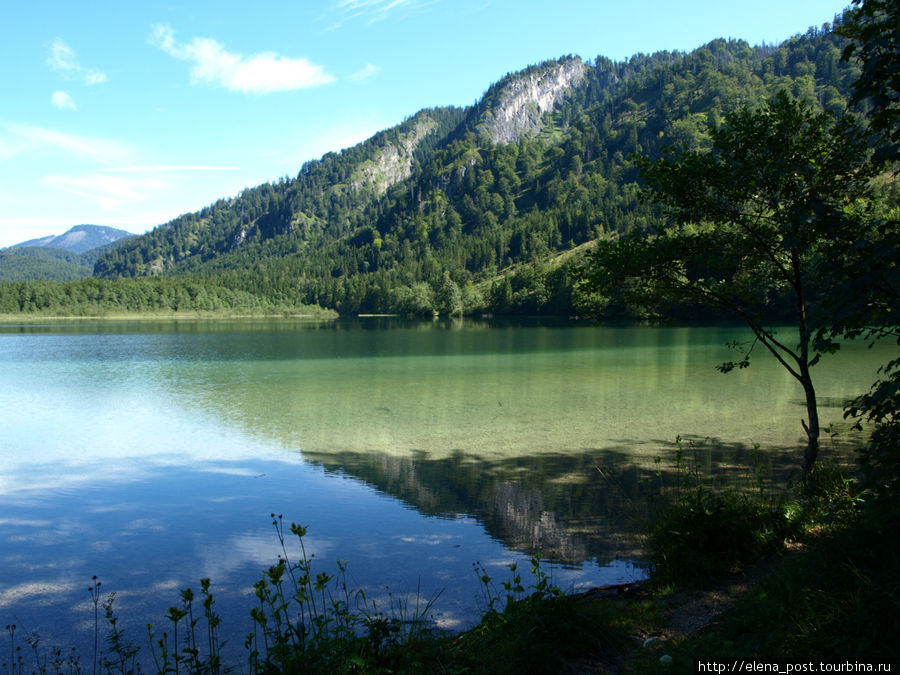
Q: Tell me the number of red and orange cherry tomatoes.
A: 0